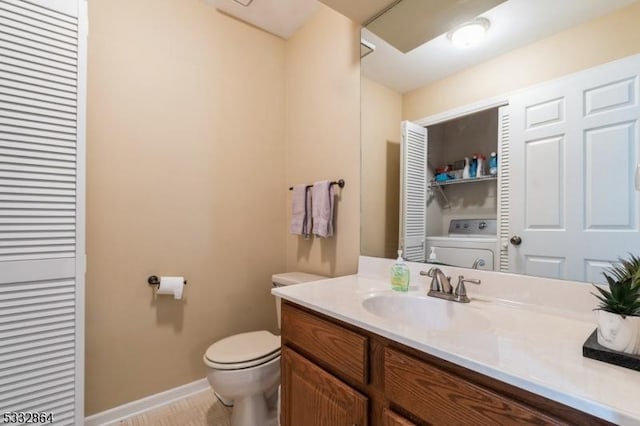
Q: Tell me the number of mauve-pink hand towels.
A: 2